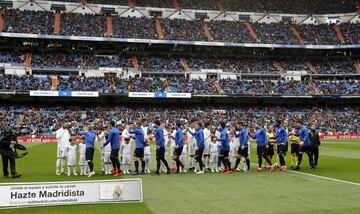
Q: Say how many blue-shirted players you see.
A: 11